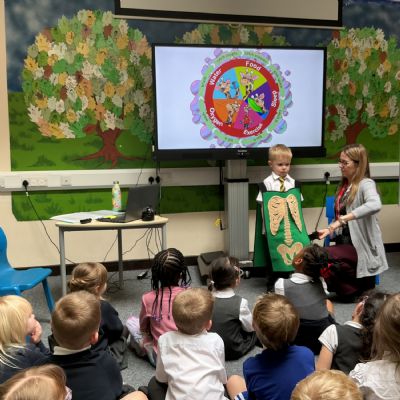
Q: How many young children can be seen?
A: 13